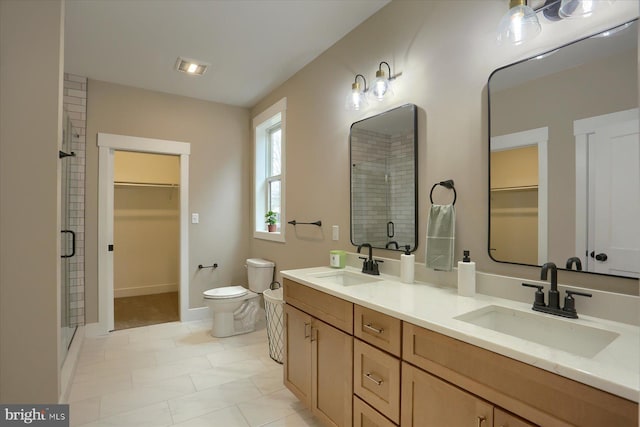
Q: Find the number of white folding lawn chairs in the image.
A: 0